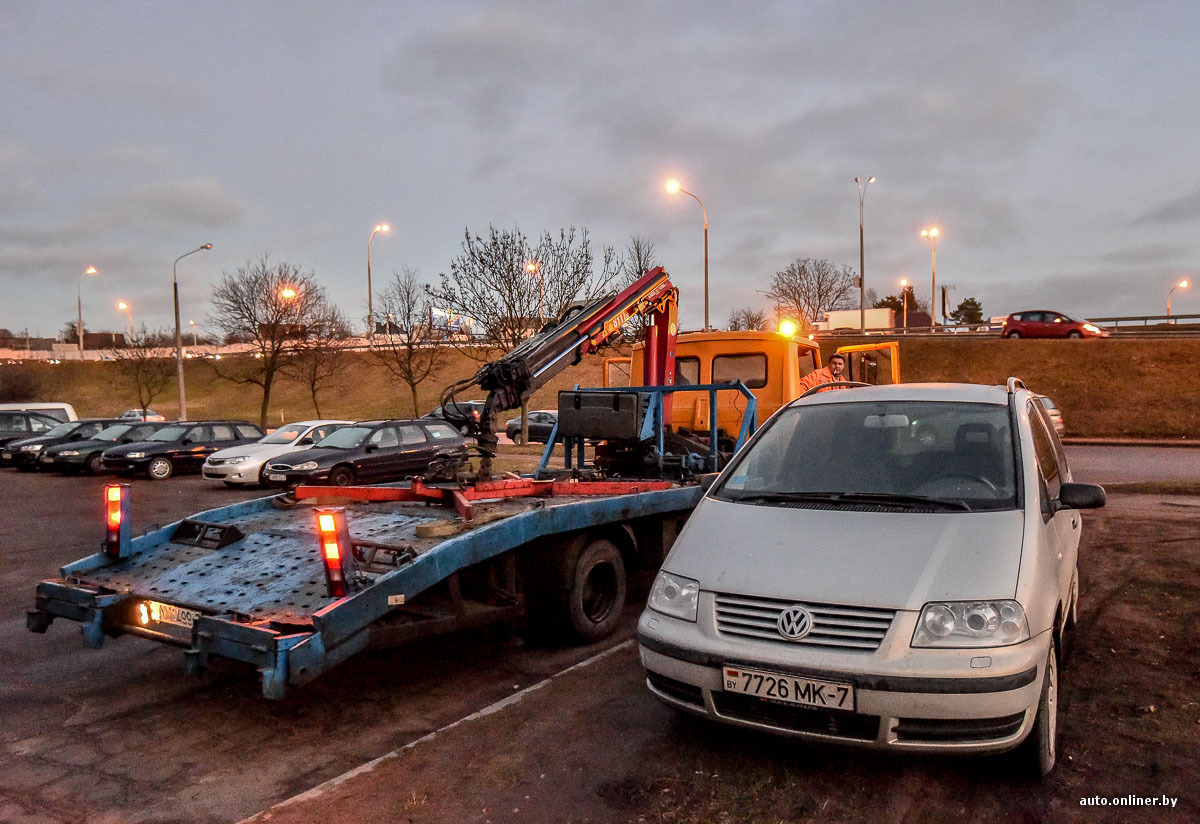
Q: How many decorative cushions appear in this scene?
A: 0